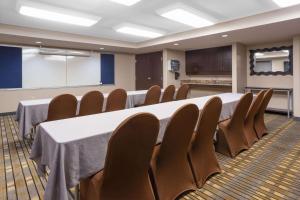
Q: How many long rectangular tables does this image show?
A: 2